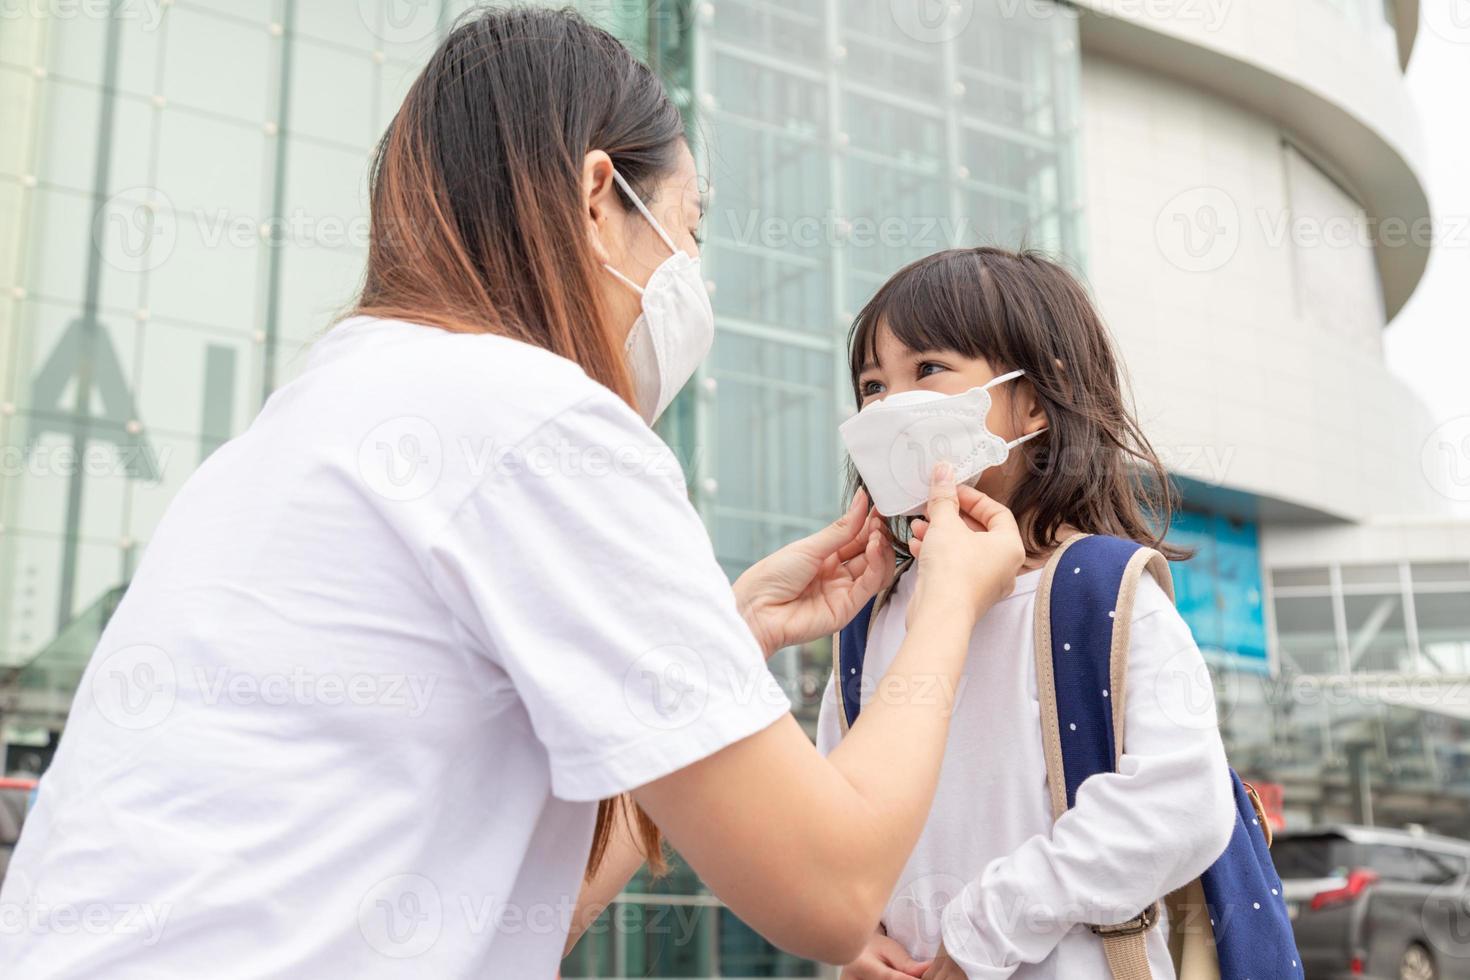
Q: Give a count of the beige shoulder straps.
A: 2